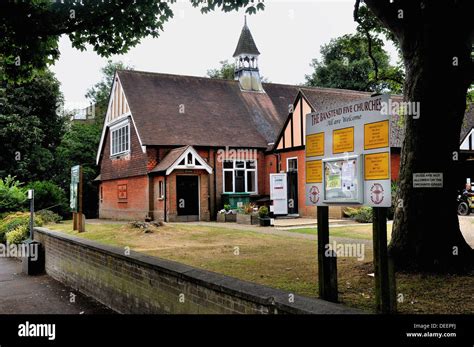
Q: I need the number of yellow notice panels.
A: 5